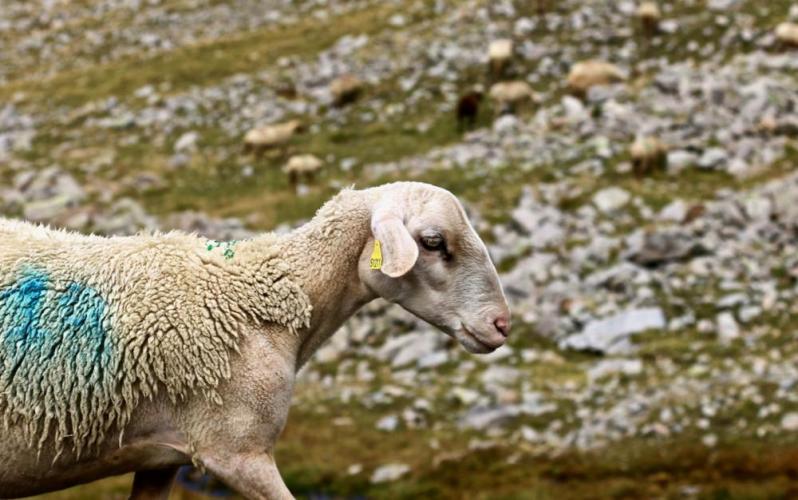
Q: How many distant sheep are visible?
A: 10